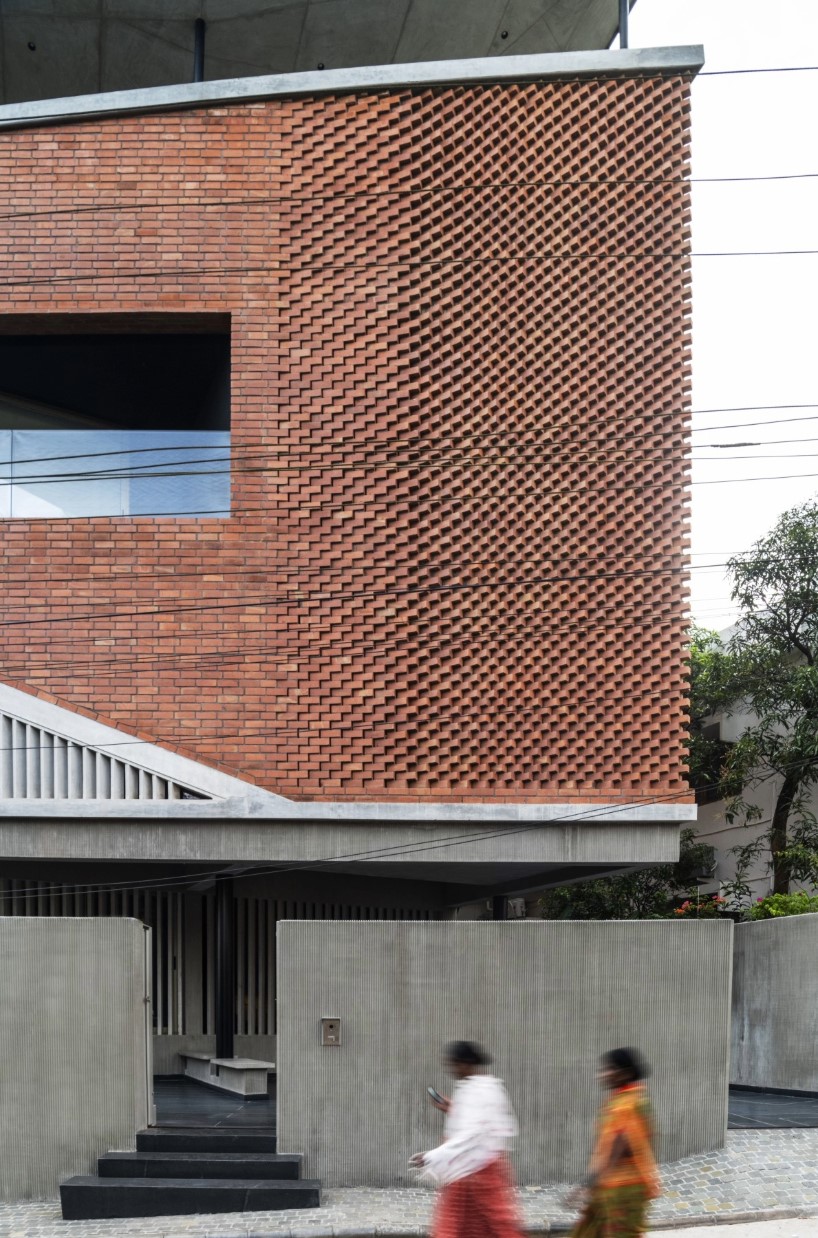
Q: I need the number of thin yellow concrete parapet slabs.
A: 0